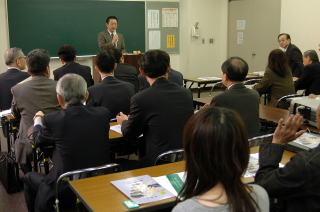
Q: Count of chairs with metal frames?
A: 6